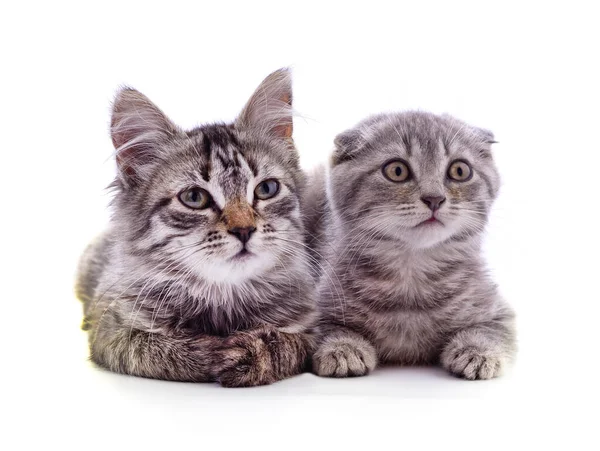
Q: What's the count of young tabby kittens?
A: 2